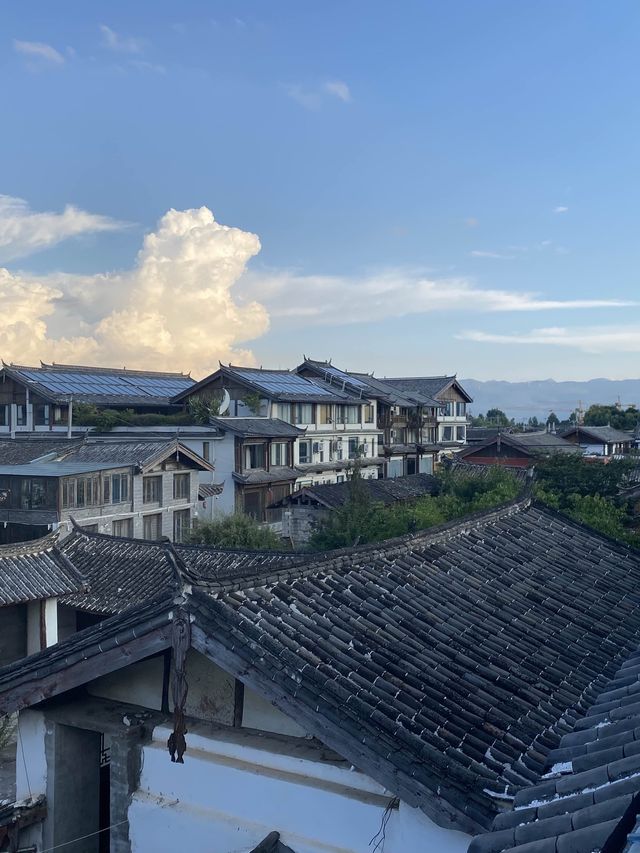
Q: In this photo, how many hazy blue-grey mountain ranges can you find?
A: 1